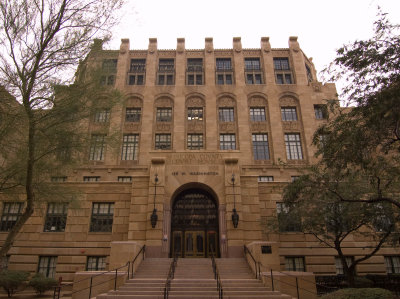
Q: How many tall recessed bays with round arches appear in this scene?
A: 7